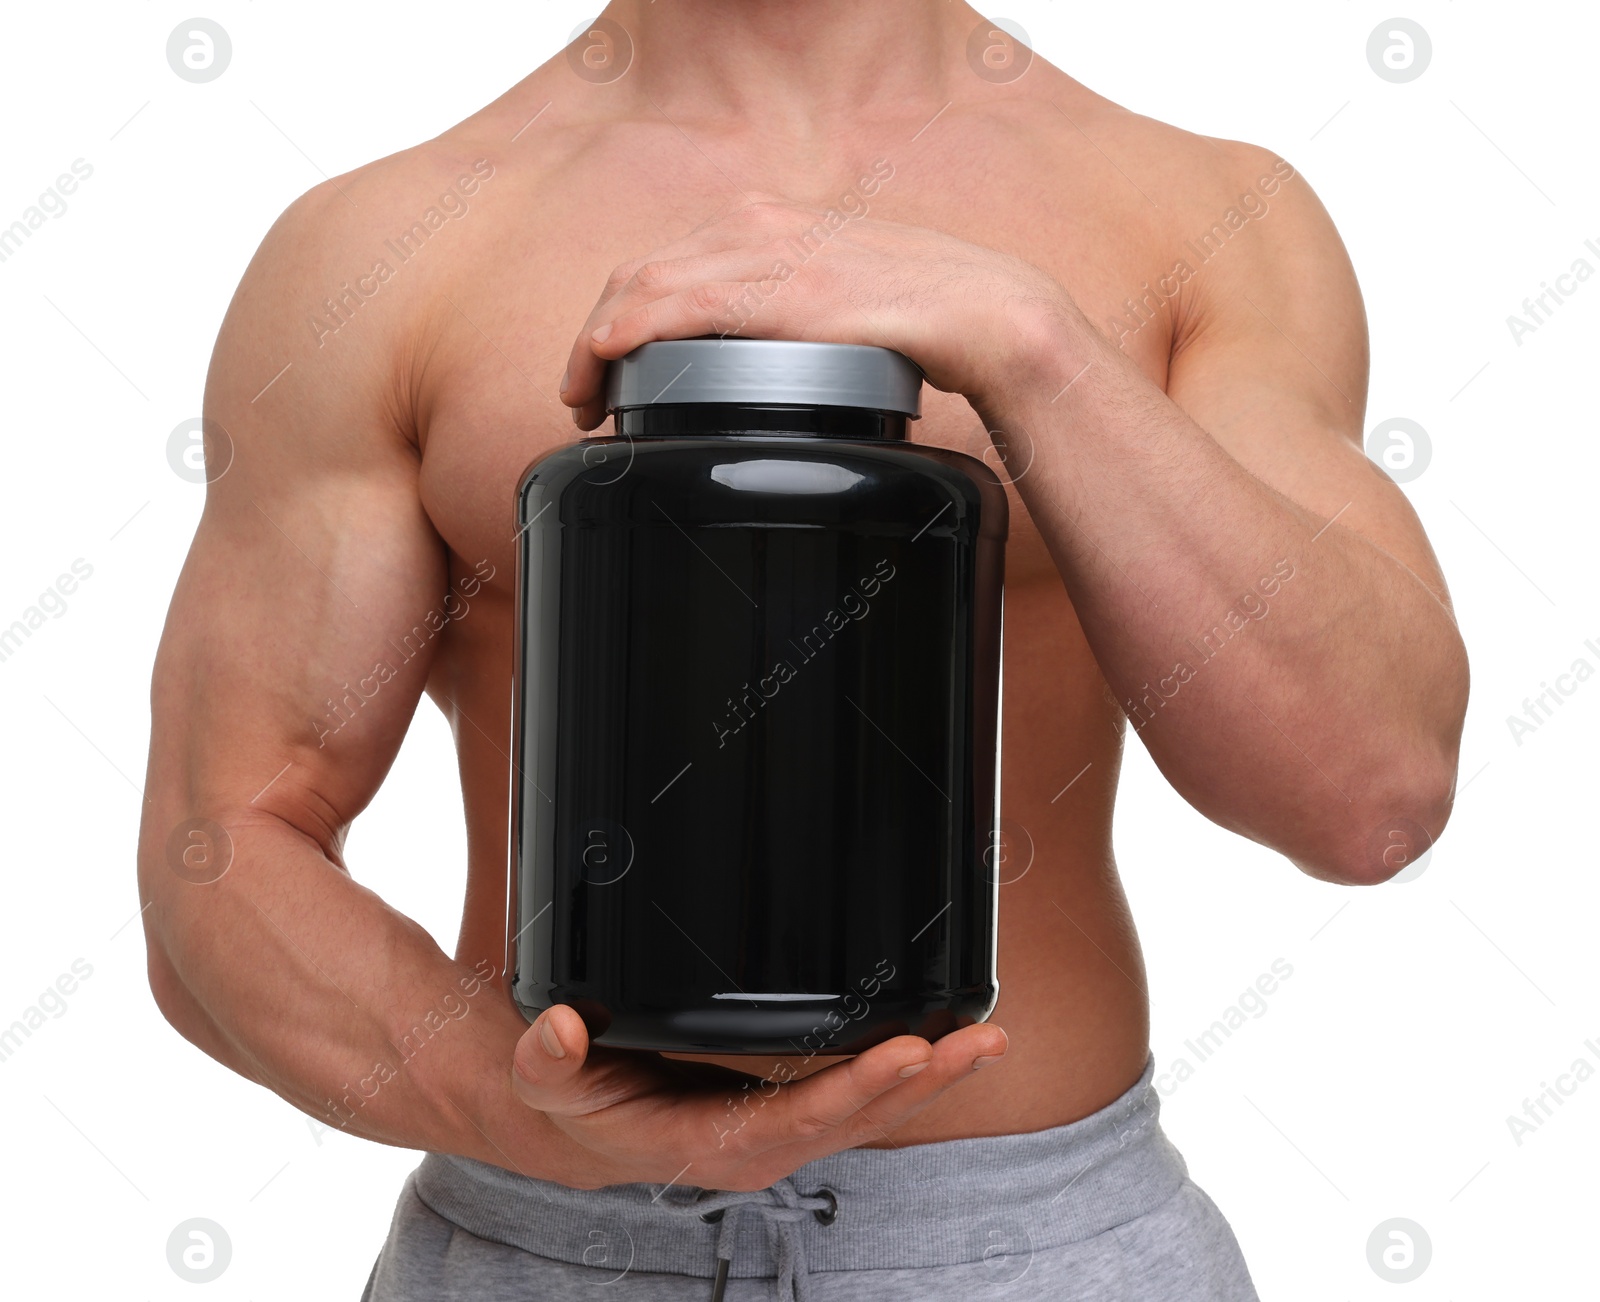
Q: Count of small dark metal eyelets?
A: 2